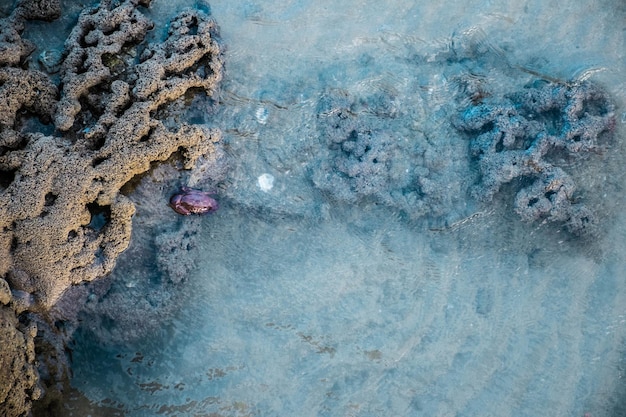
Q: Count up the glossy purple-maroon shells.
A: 1